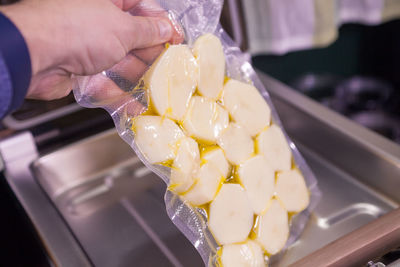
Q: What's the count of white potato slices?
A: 14